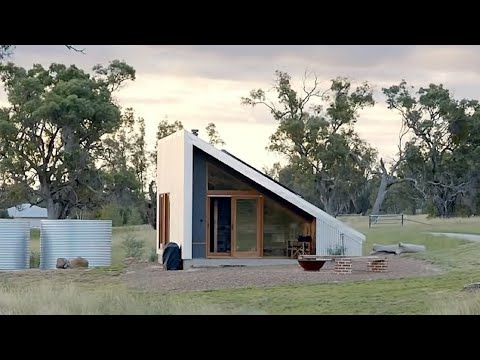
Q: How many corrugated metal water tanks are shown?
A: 2